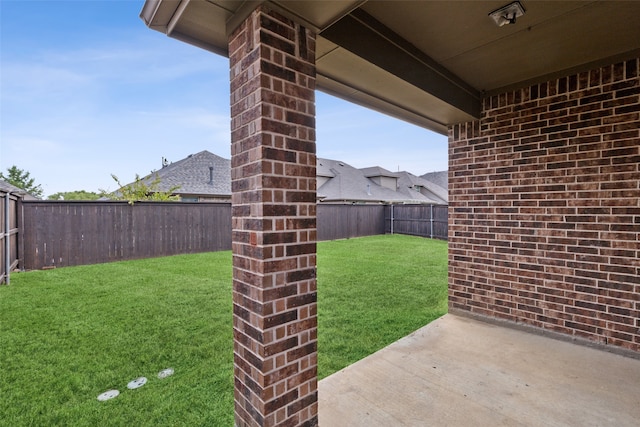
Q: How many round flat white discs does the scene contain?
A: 3